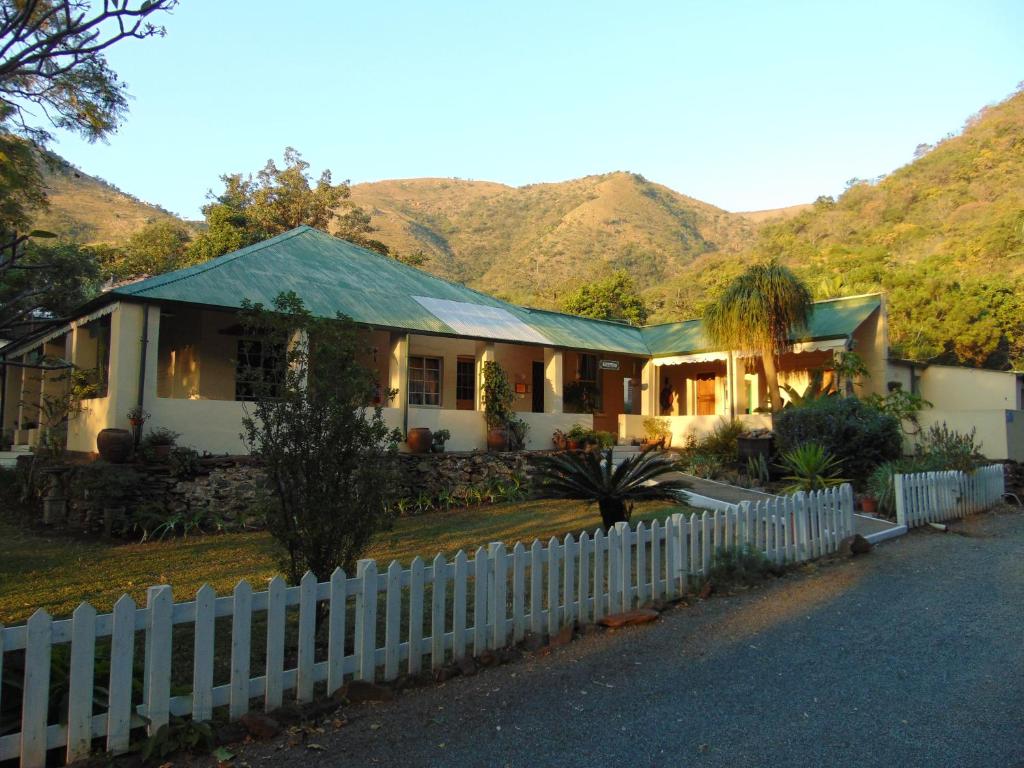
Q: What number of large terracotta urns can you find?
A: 3